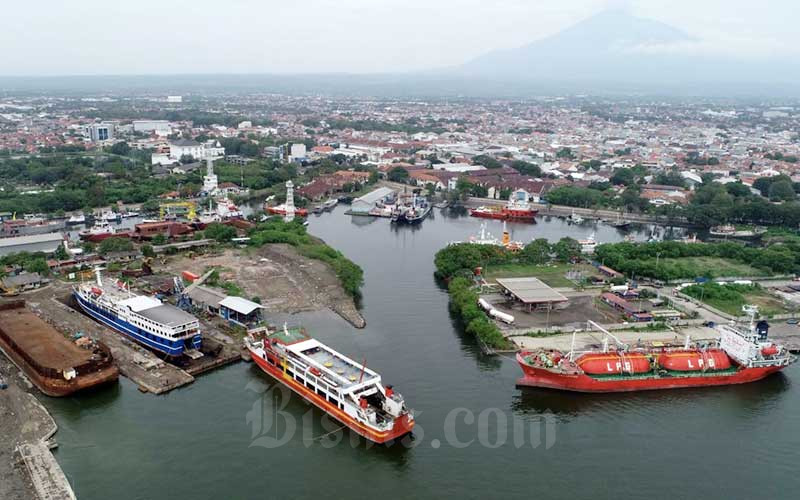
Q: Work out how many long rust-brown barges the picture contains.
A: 1